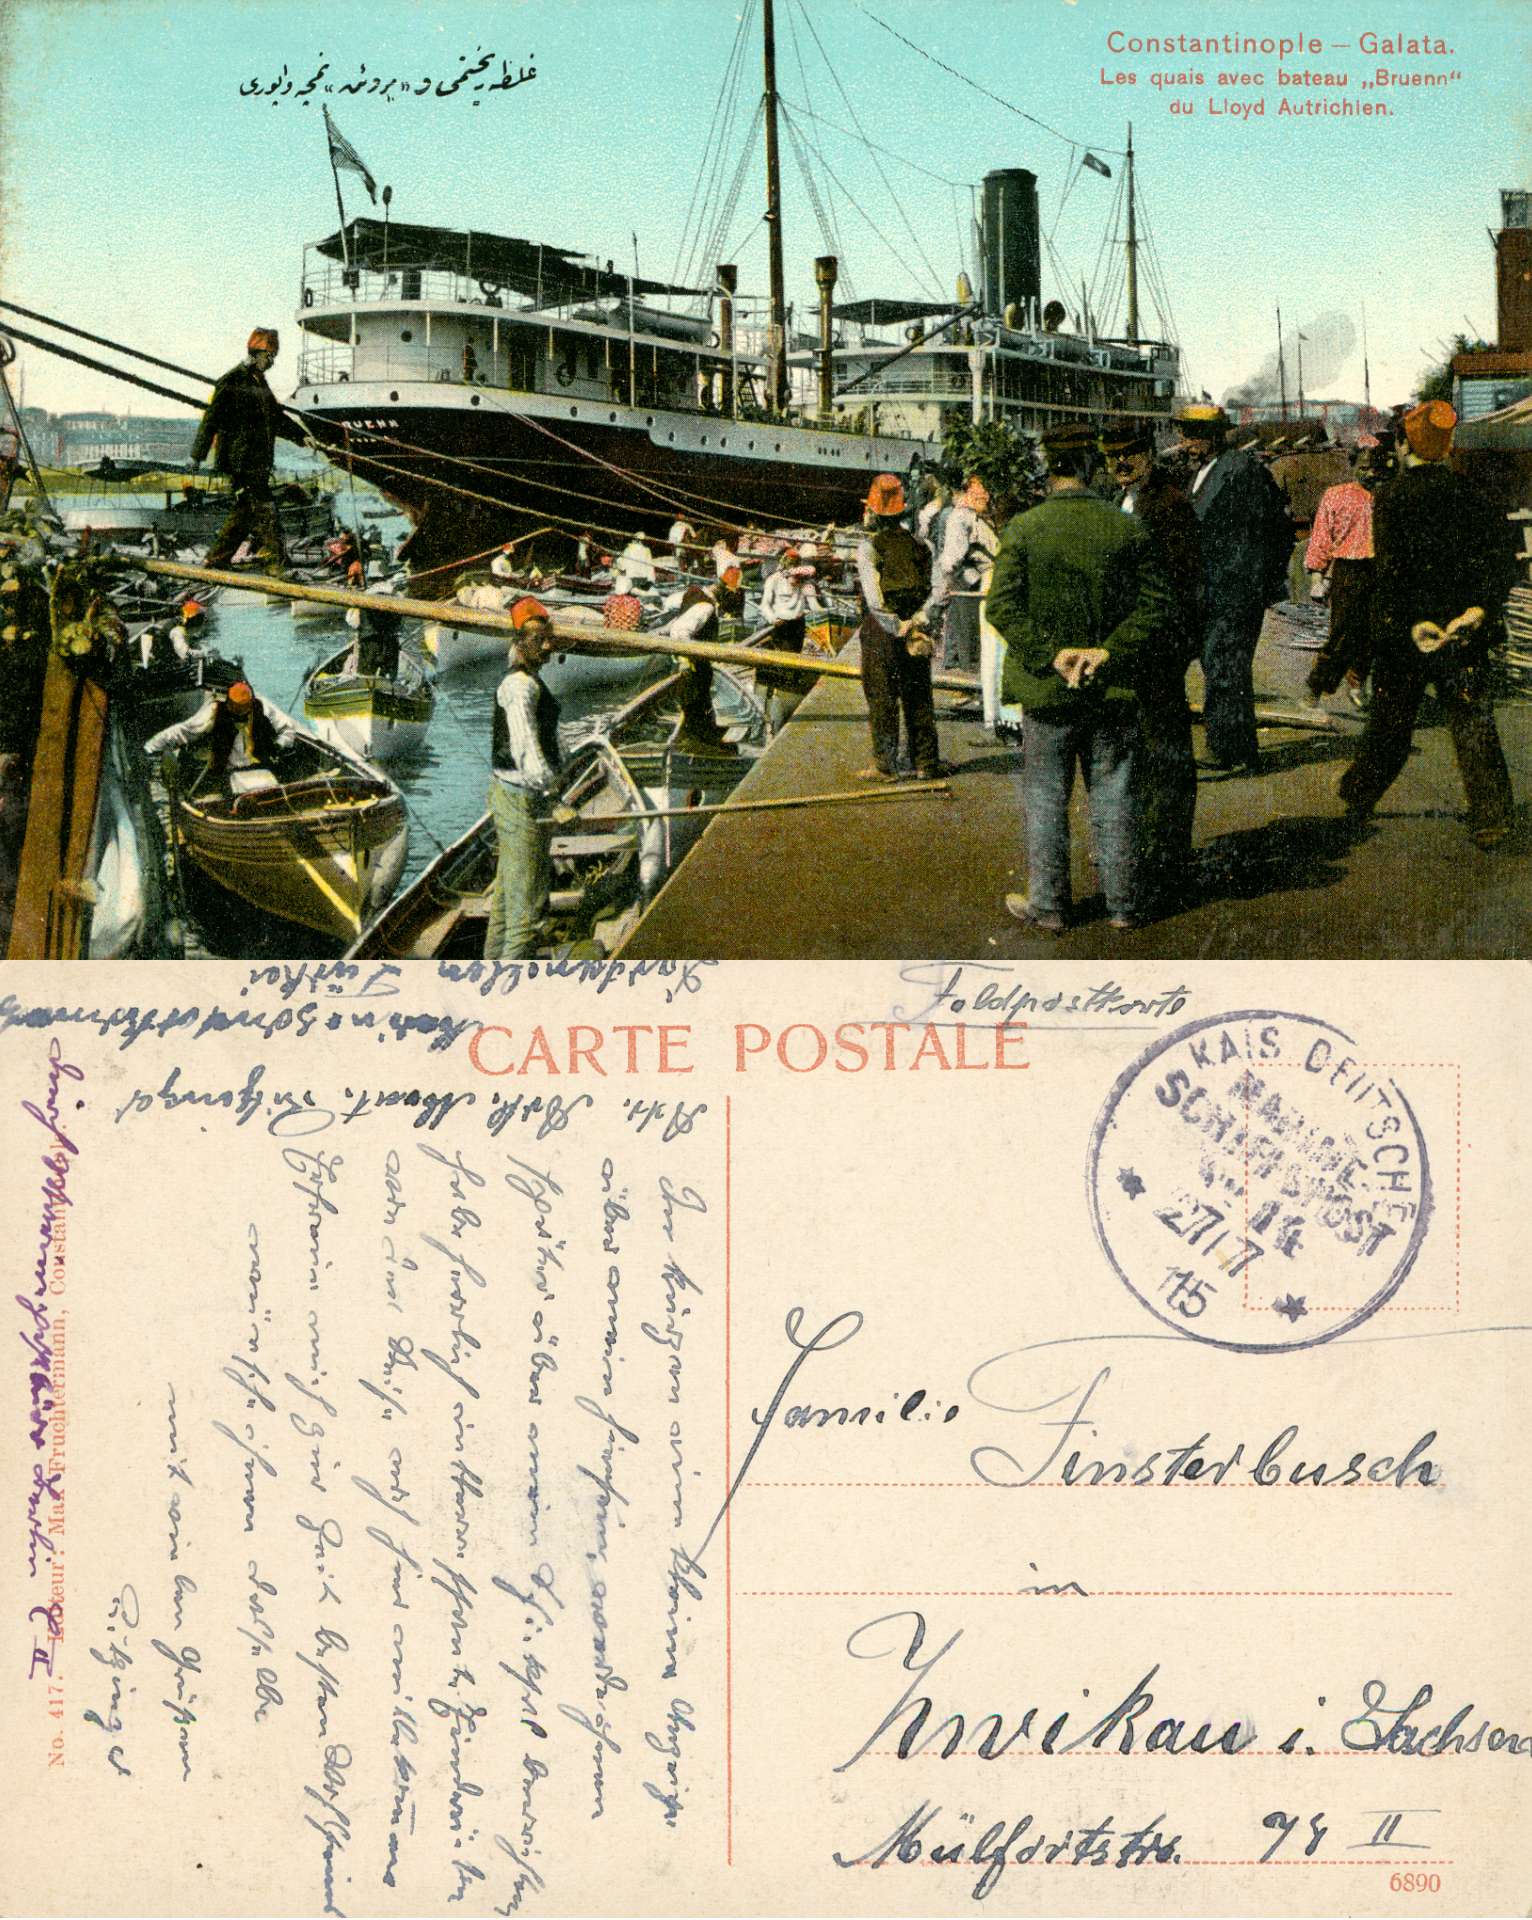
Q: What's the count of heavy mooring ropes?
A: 2